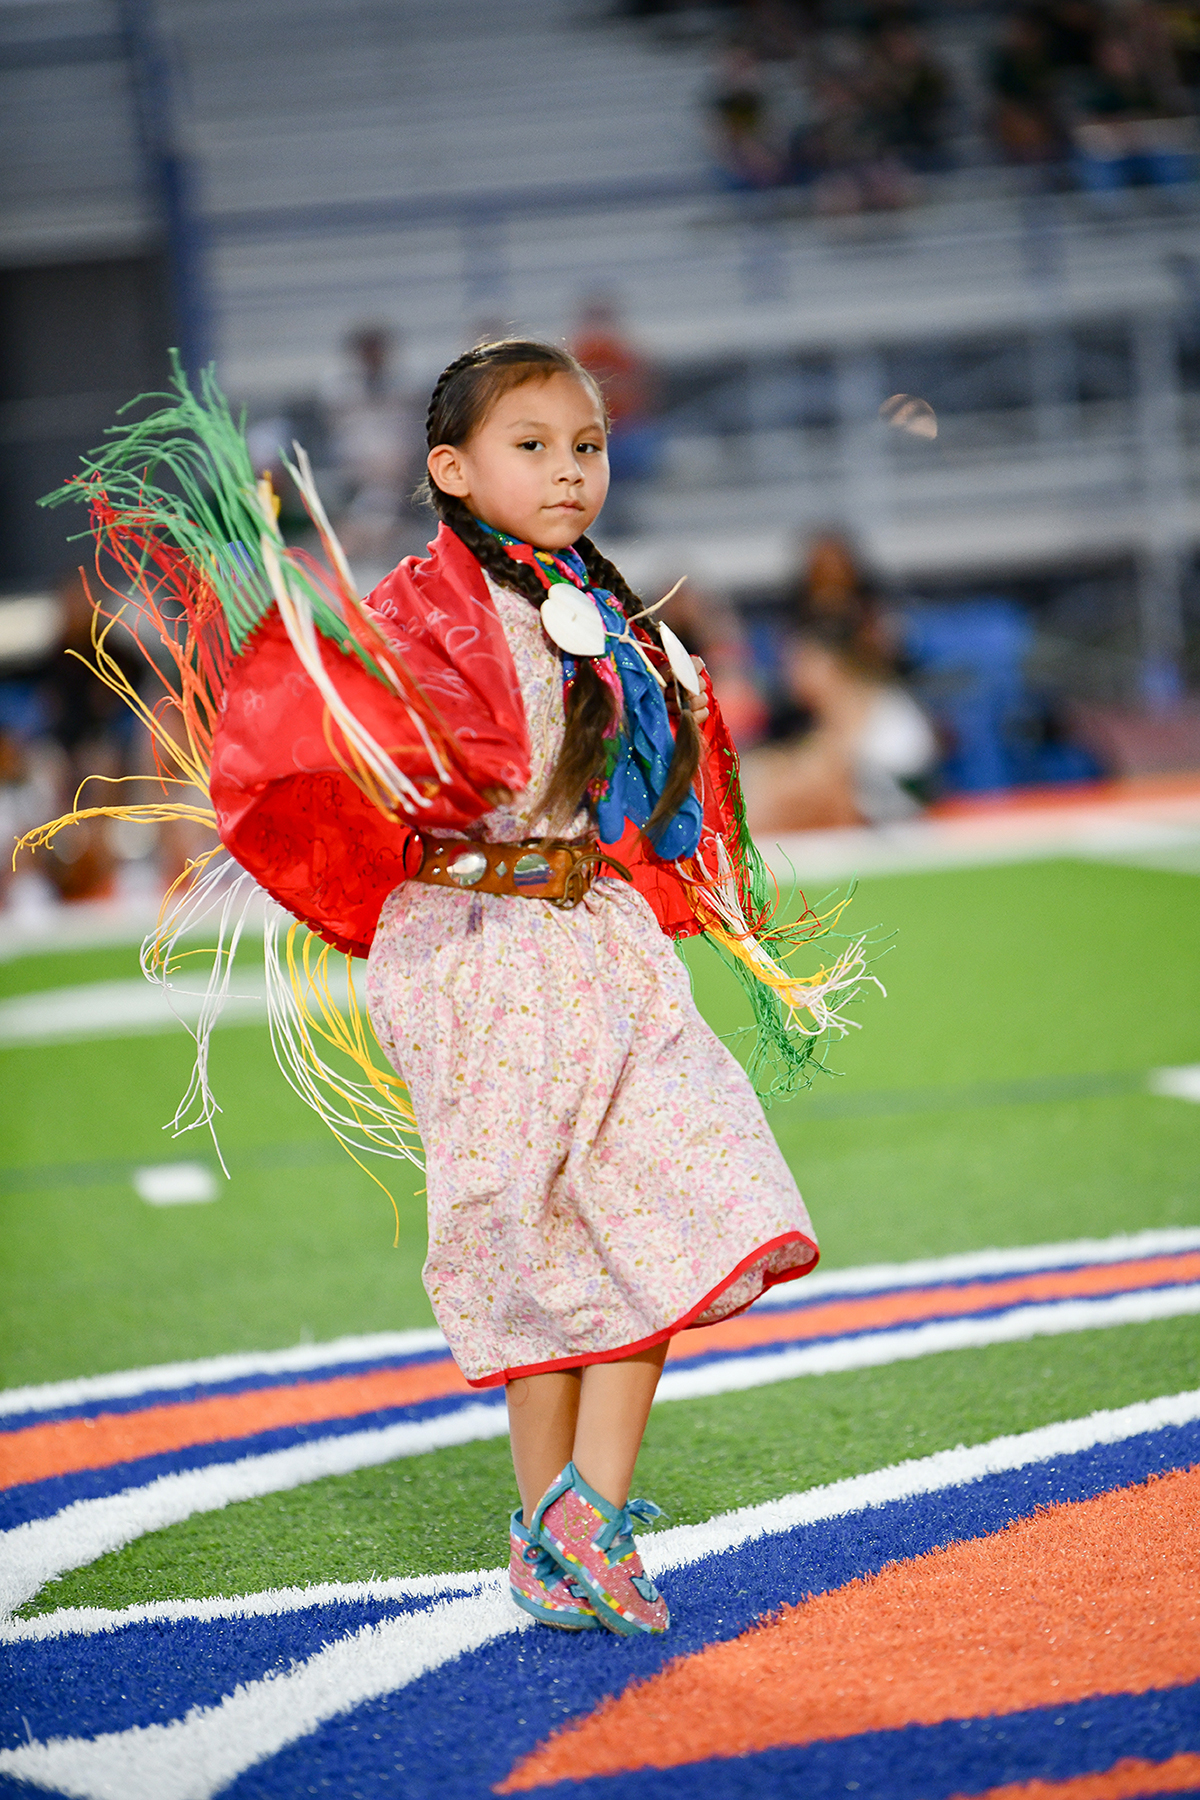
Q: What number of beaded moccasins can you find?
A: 2